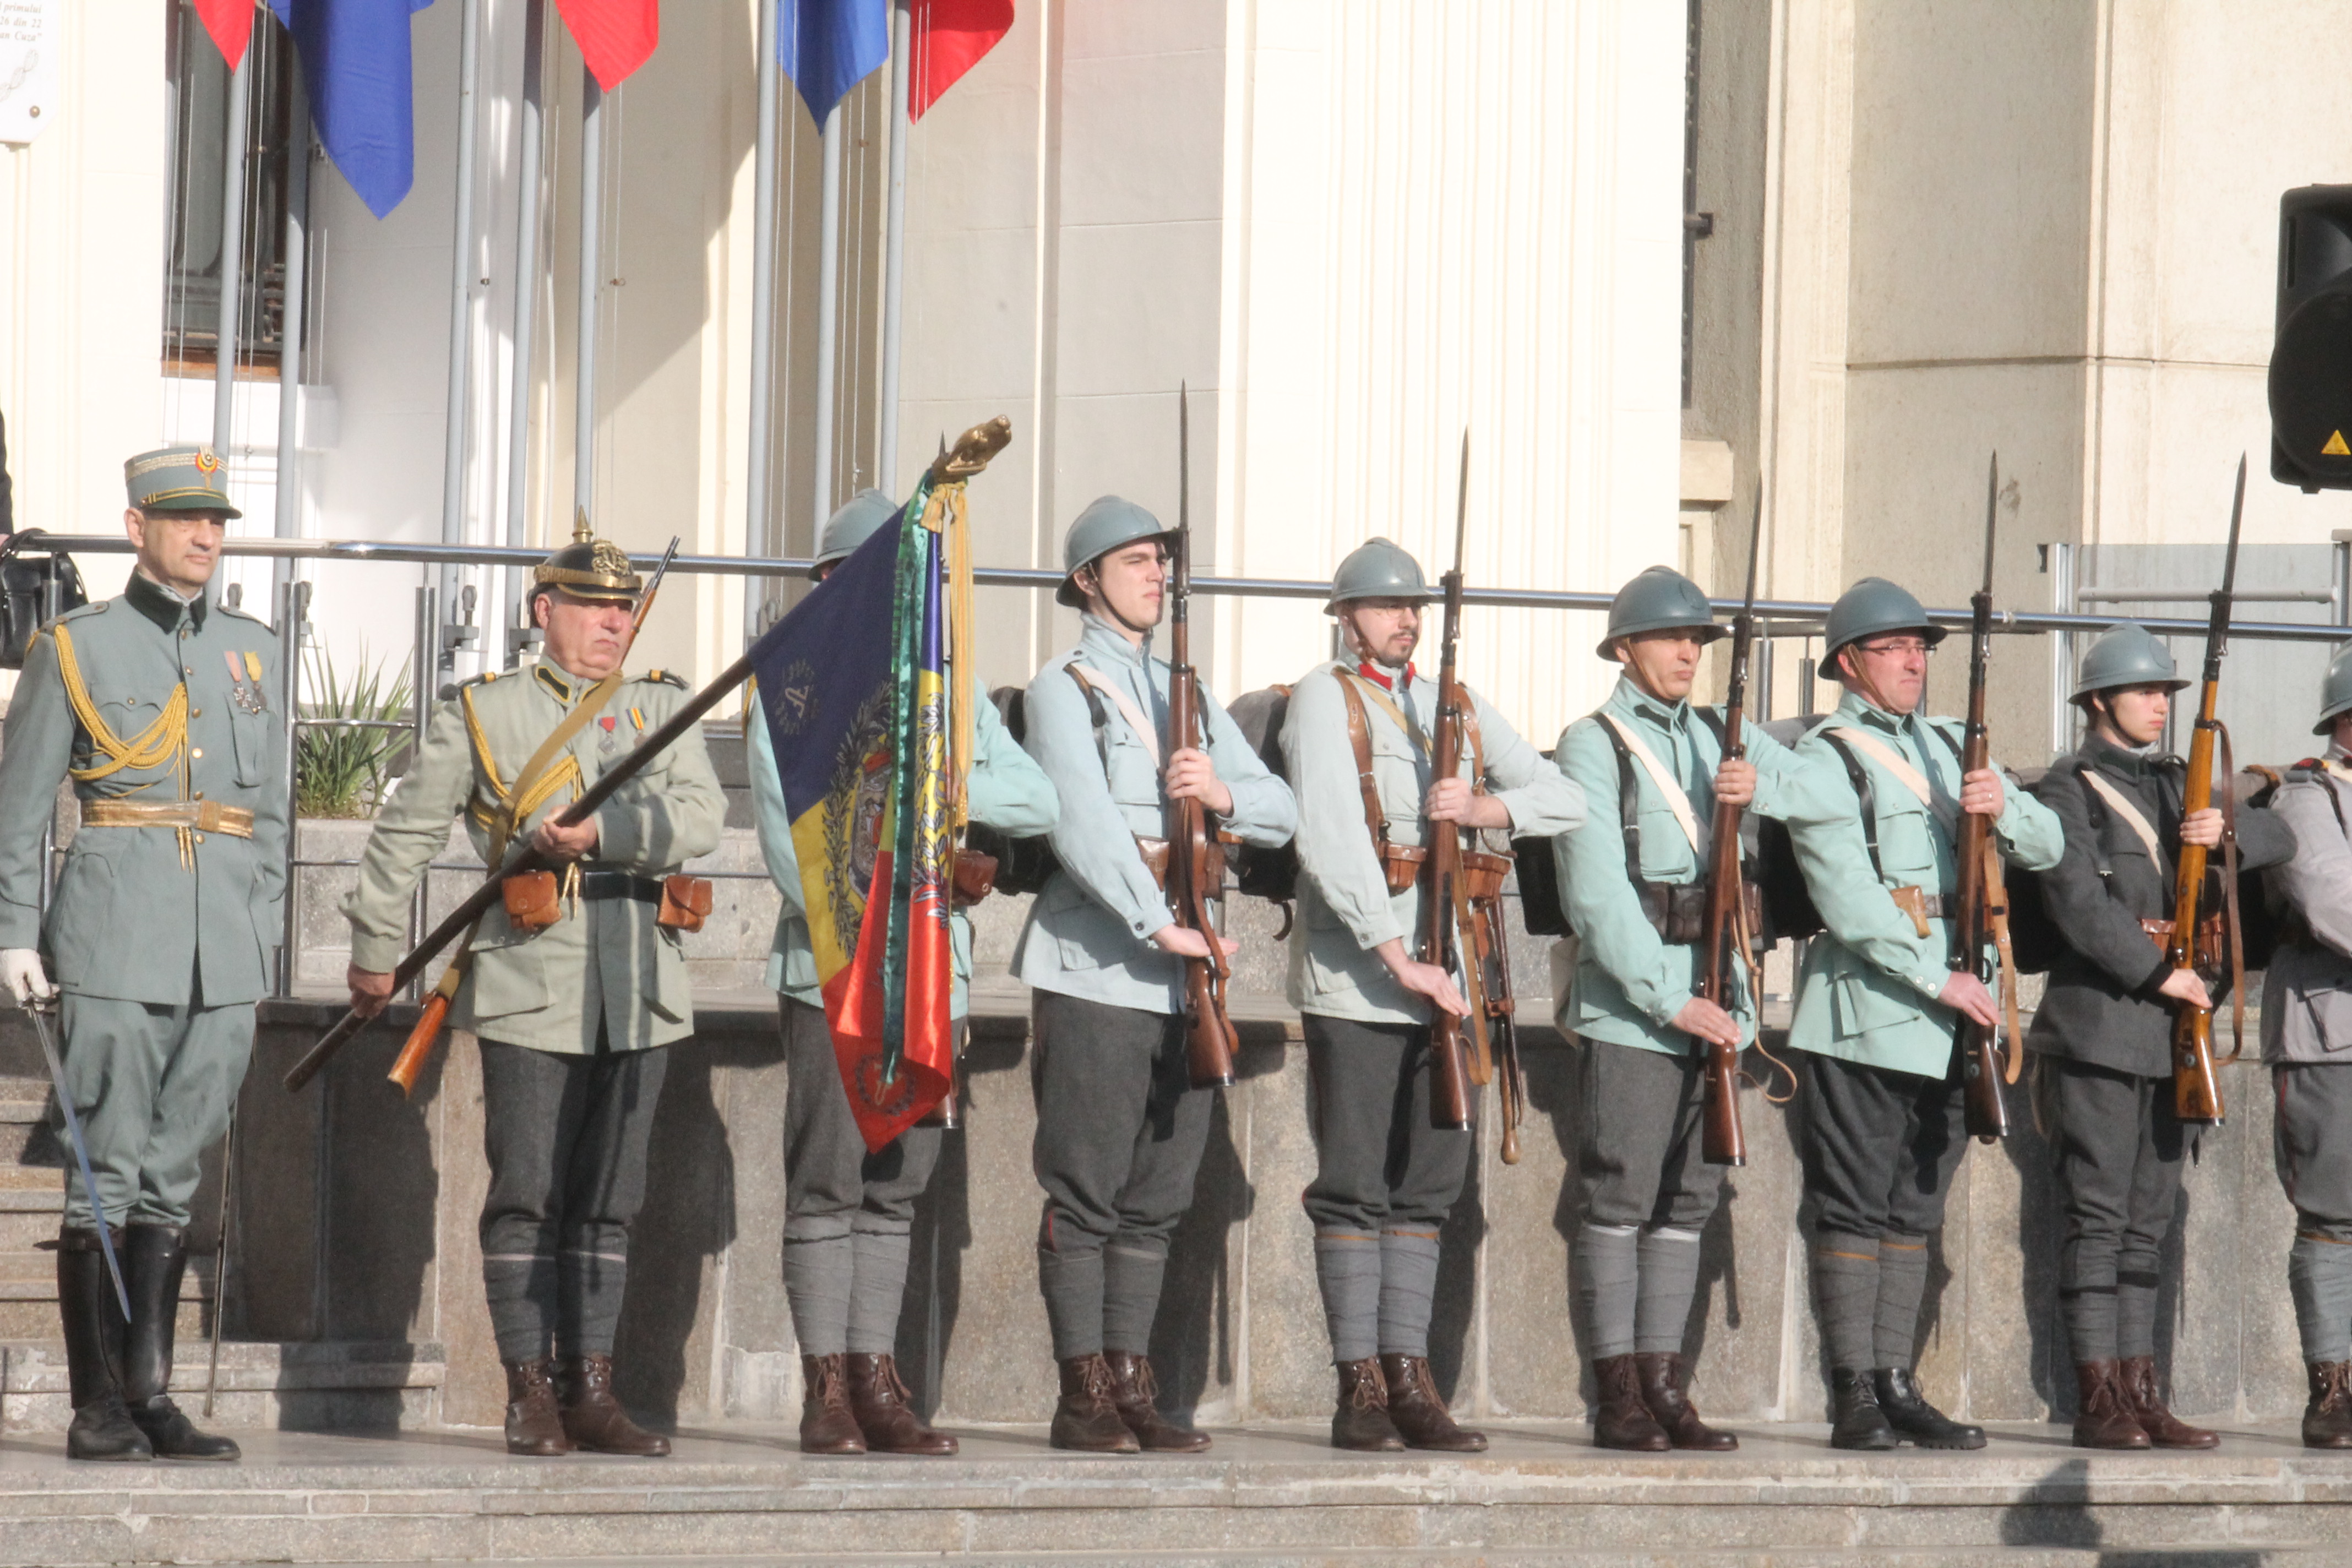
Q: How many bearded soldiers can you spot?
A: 1